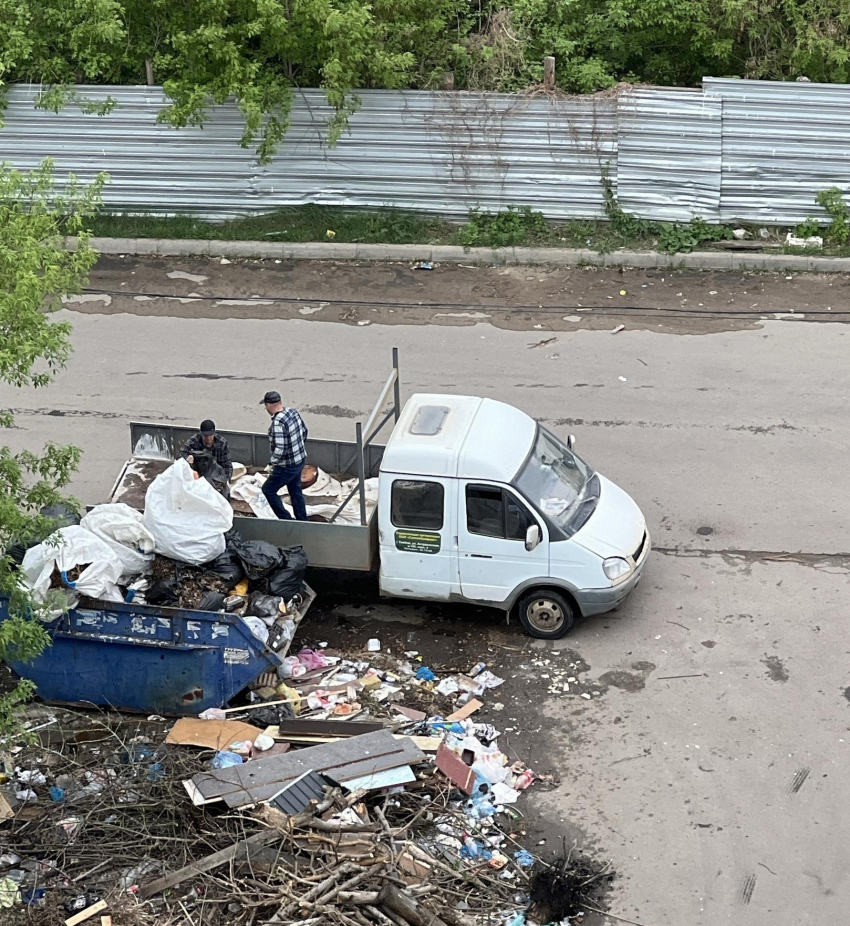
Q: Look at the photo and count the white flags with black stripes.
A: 0